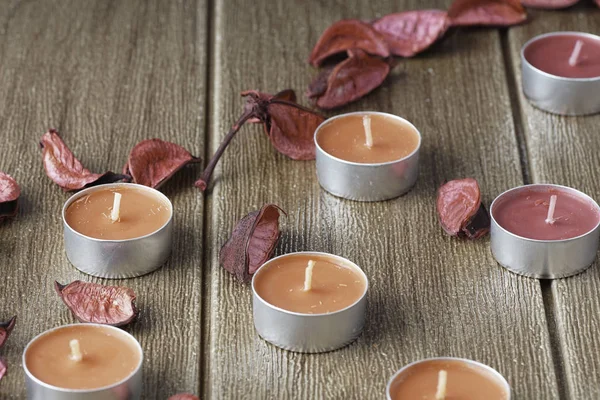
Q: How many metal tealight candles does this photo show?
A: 7